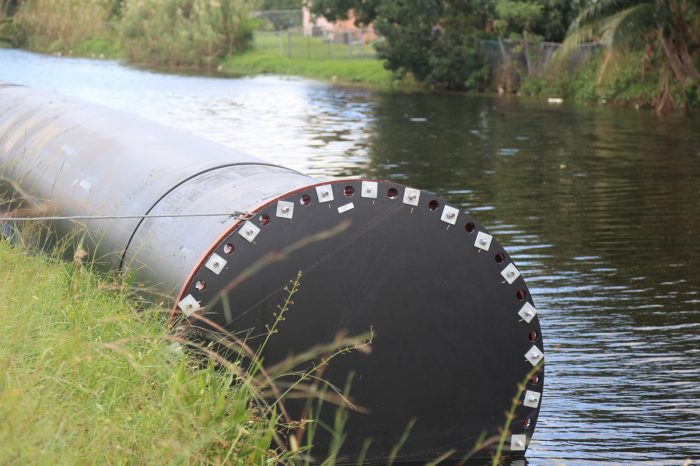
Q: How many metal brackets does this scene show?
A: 14